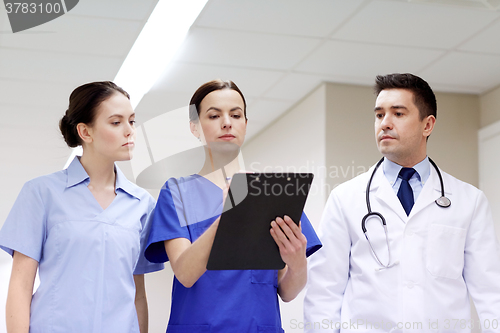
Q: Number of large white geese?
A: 0